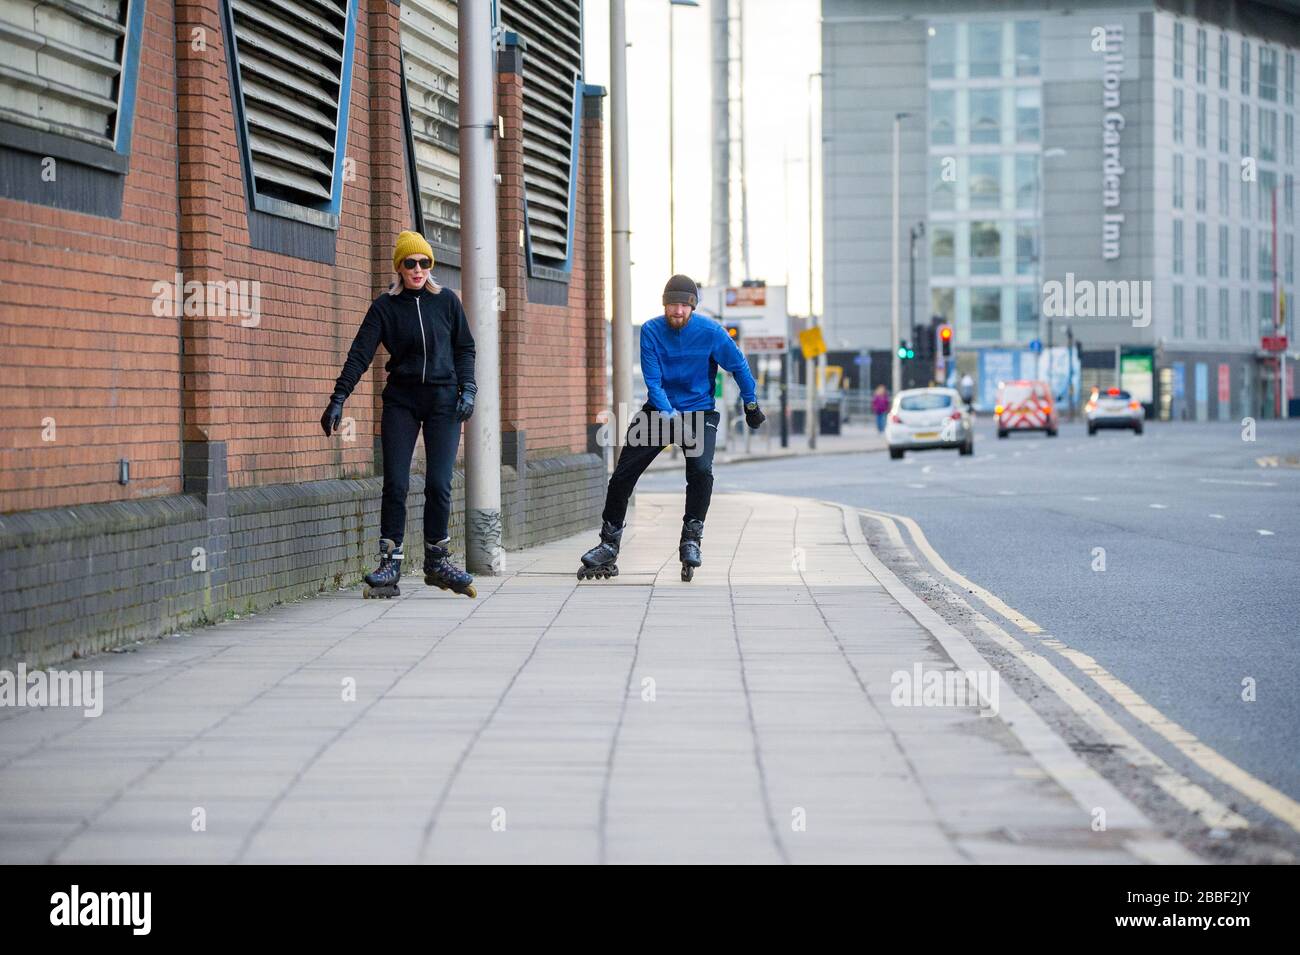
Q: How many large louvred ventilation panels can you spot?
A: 4